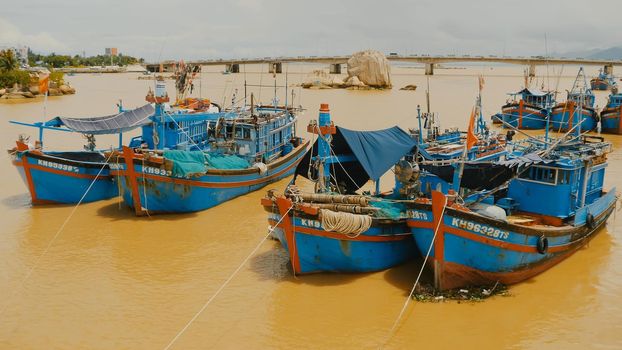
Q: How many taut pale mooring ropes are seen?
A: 3